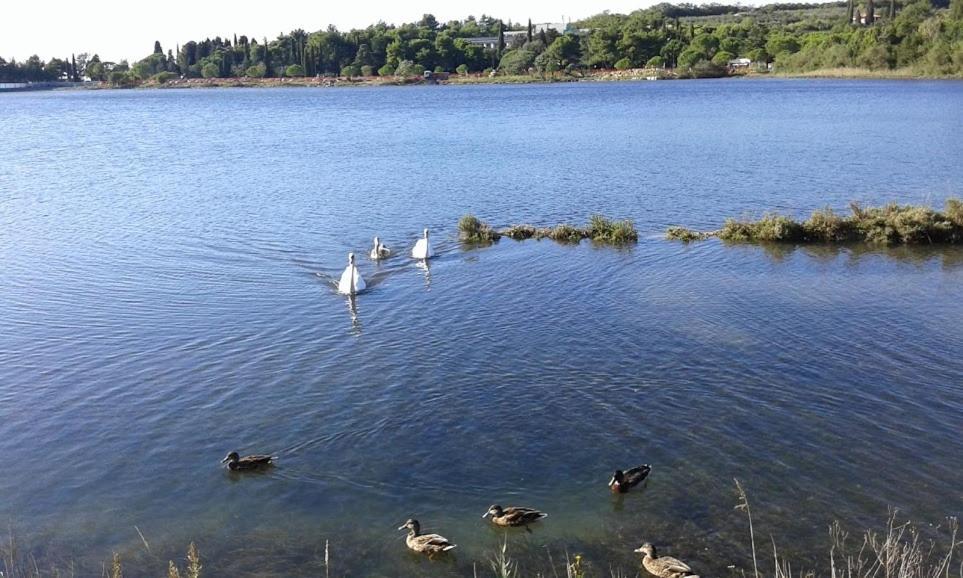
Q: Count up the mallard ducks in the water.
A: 5